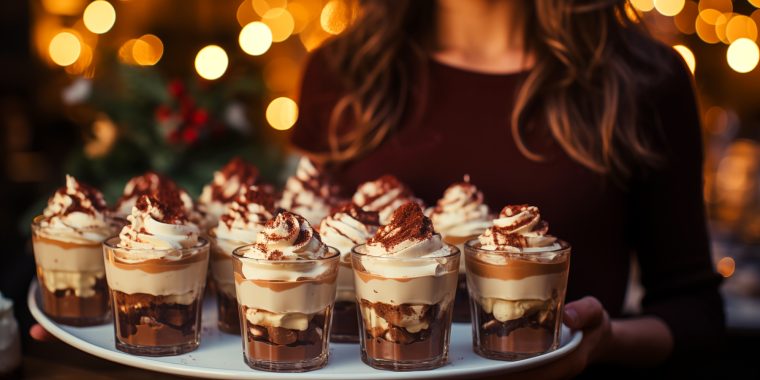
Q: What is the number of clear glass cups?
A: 12